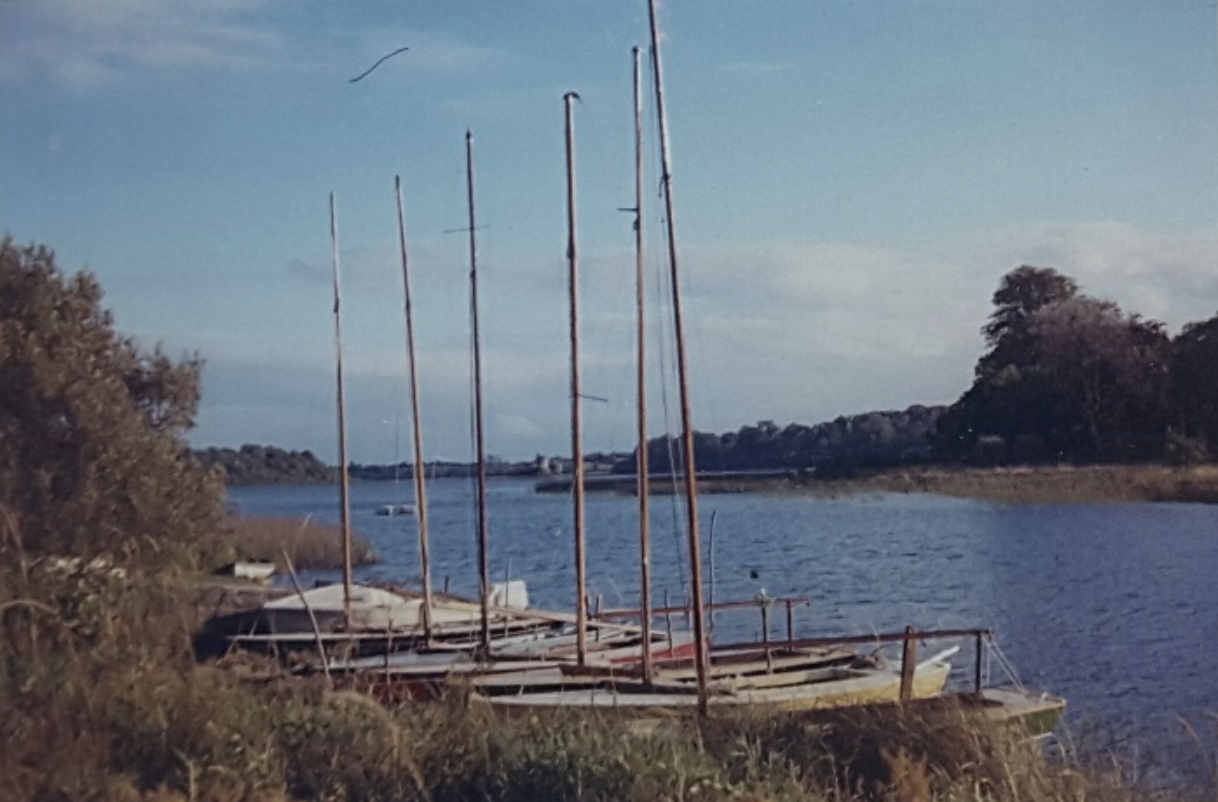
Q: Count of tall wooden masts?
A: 6